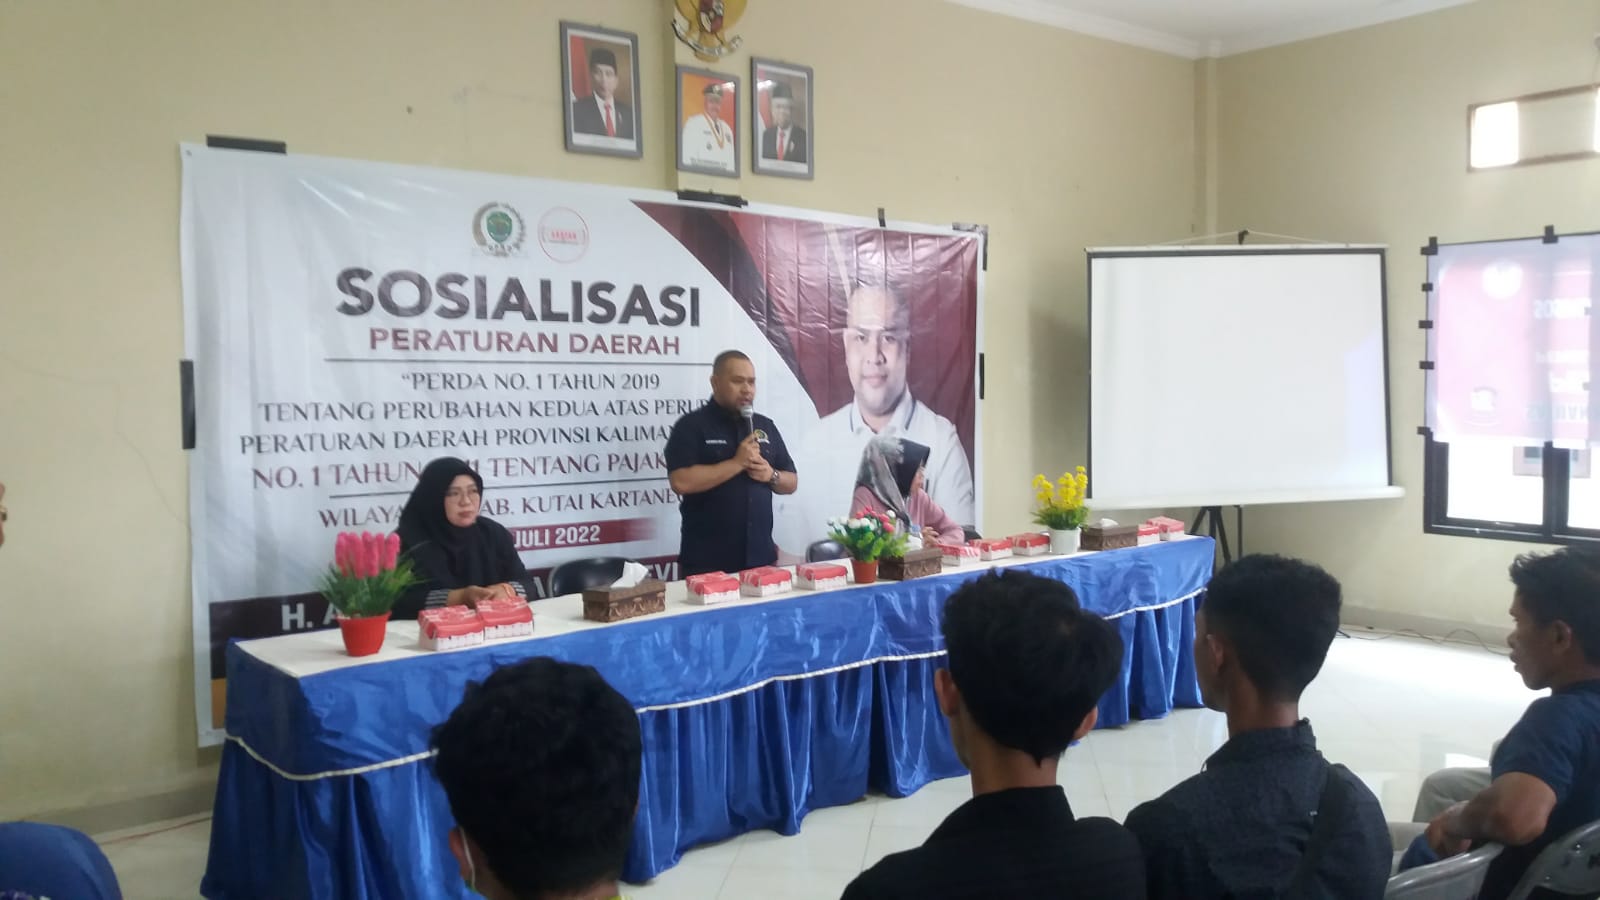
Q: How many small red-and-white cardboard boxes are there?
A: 10